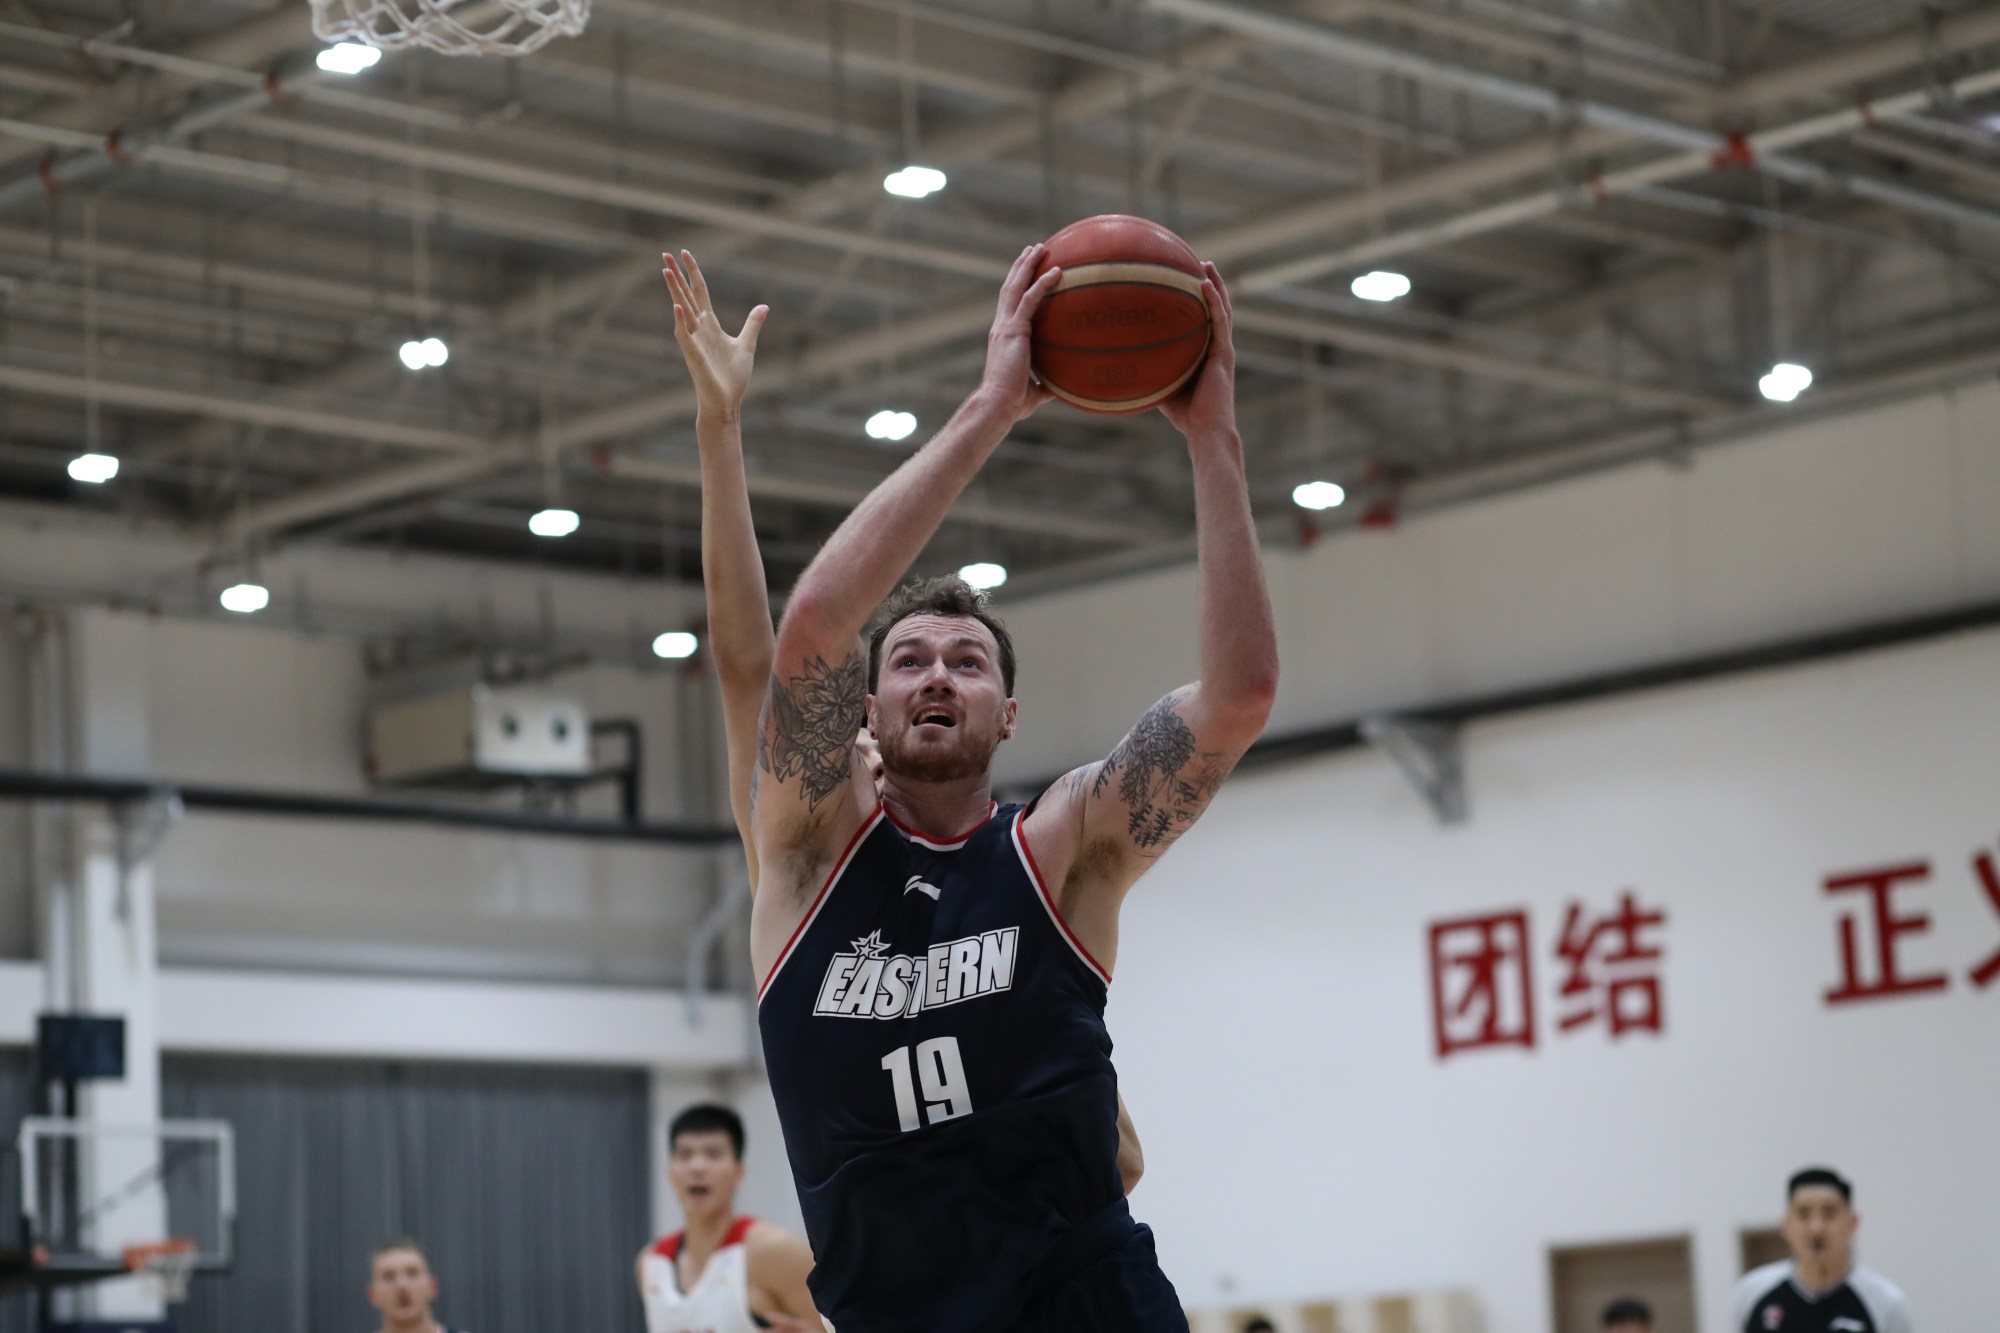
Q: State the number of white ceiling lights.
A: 12